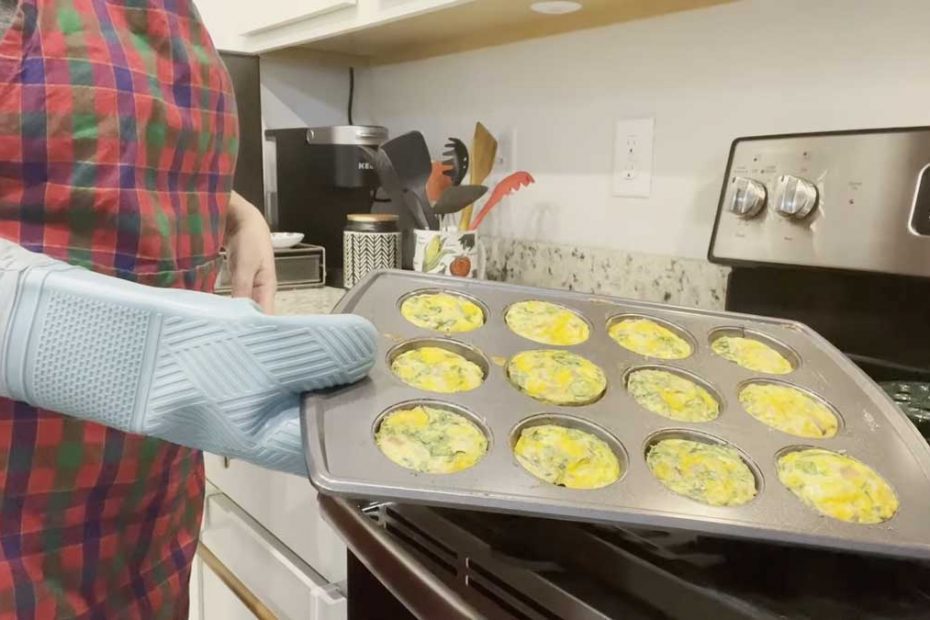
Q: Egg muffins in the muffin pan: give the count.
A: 12